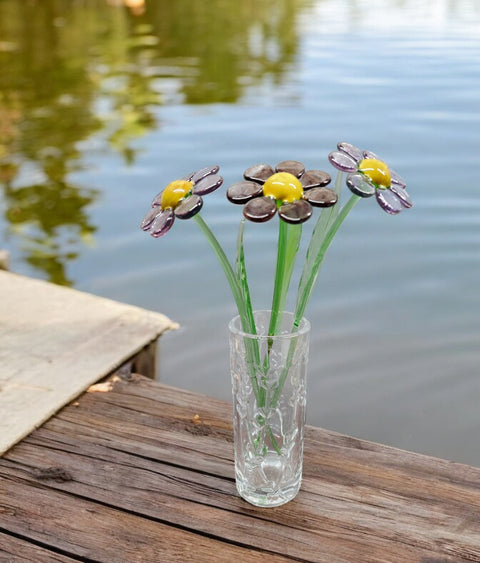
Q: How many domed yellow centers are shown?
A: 3